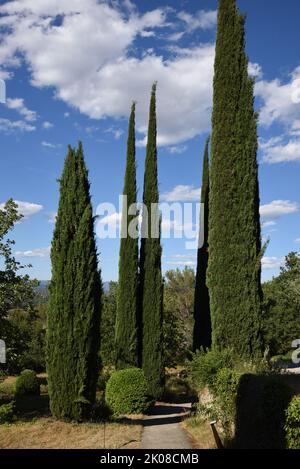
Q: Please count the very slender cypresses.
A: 3